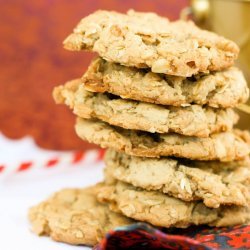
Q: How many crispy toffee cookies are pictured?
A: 7